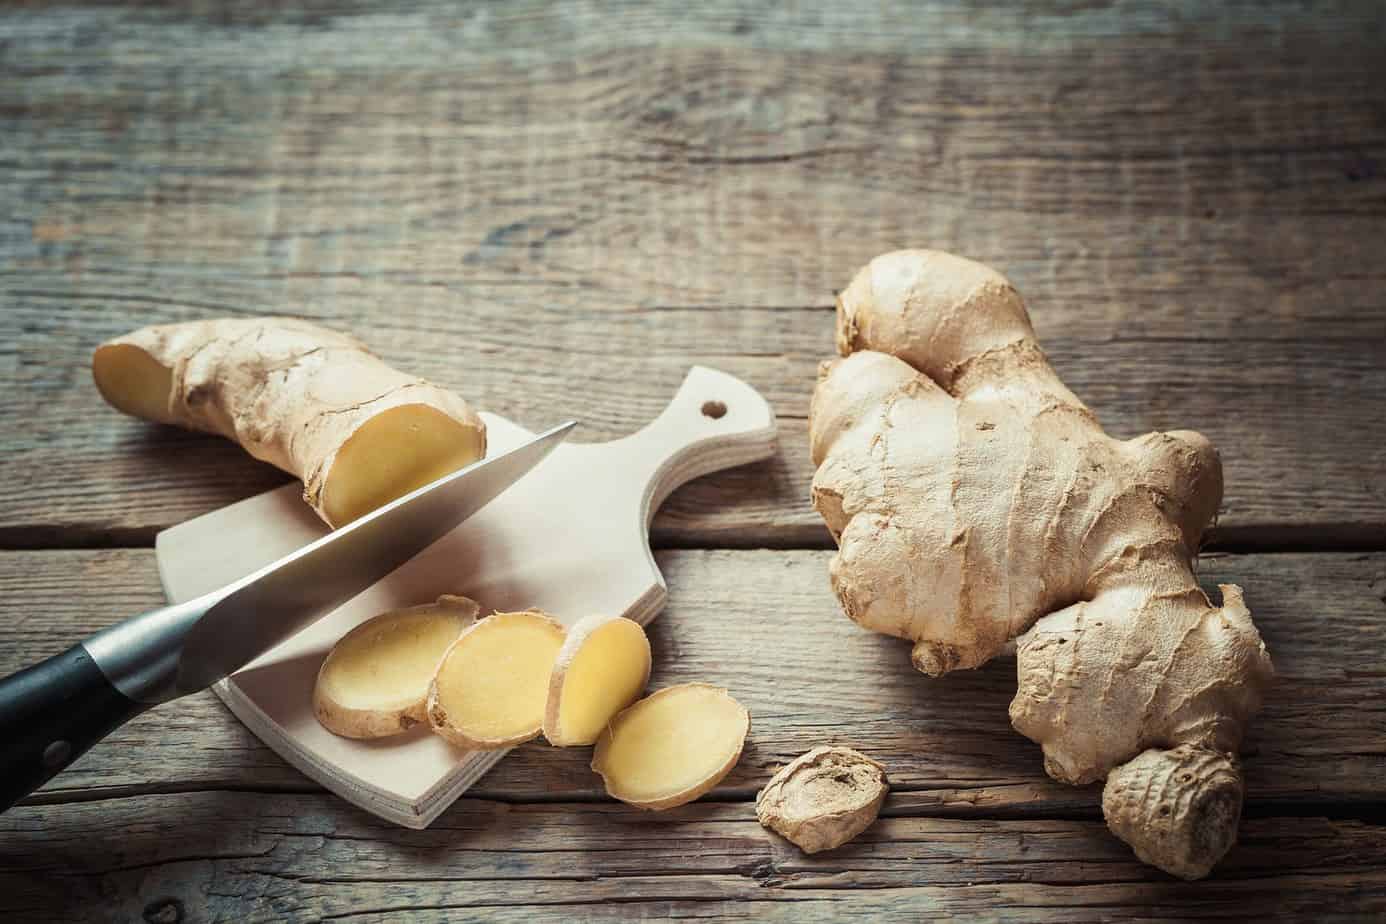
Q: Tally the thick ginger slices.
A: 4